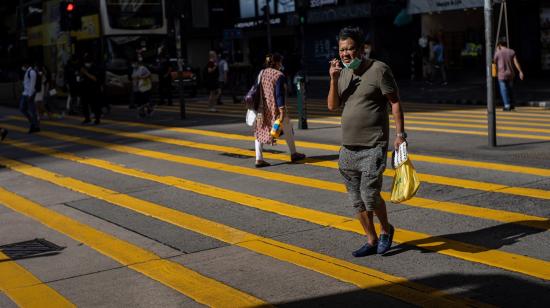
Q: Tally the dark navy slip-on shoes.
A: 2